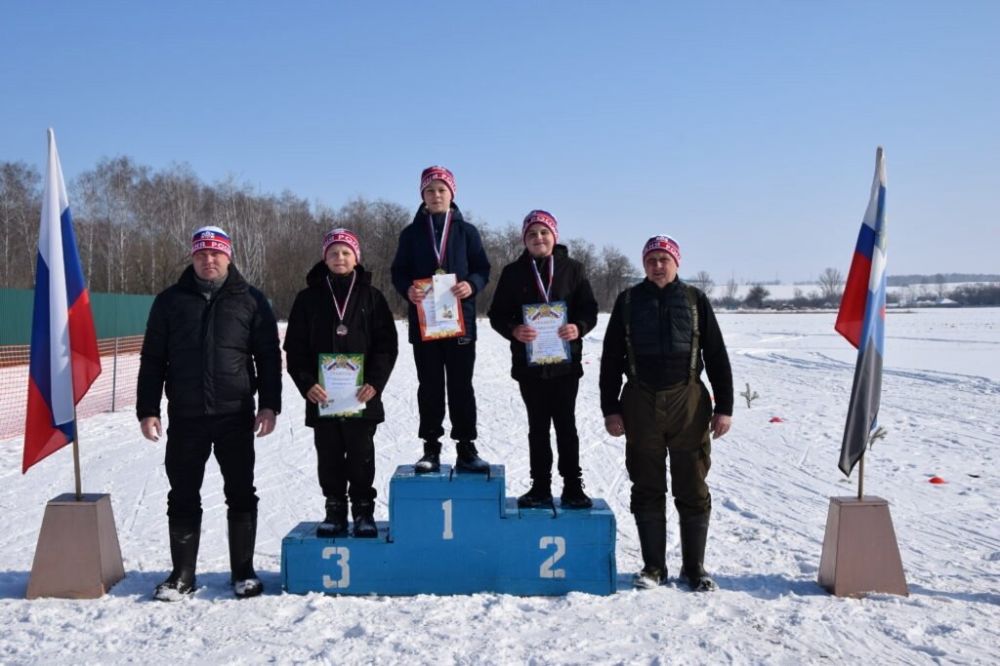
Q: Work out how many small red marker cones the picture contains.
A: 2